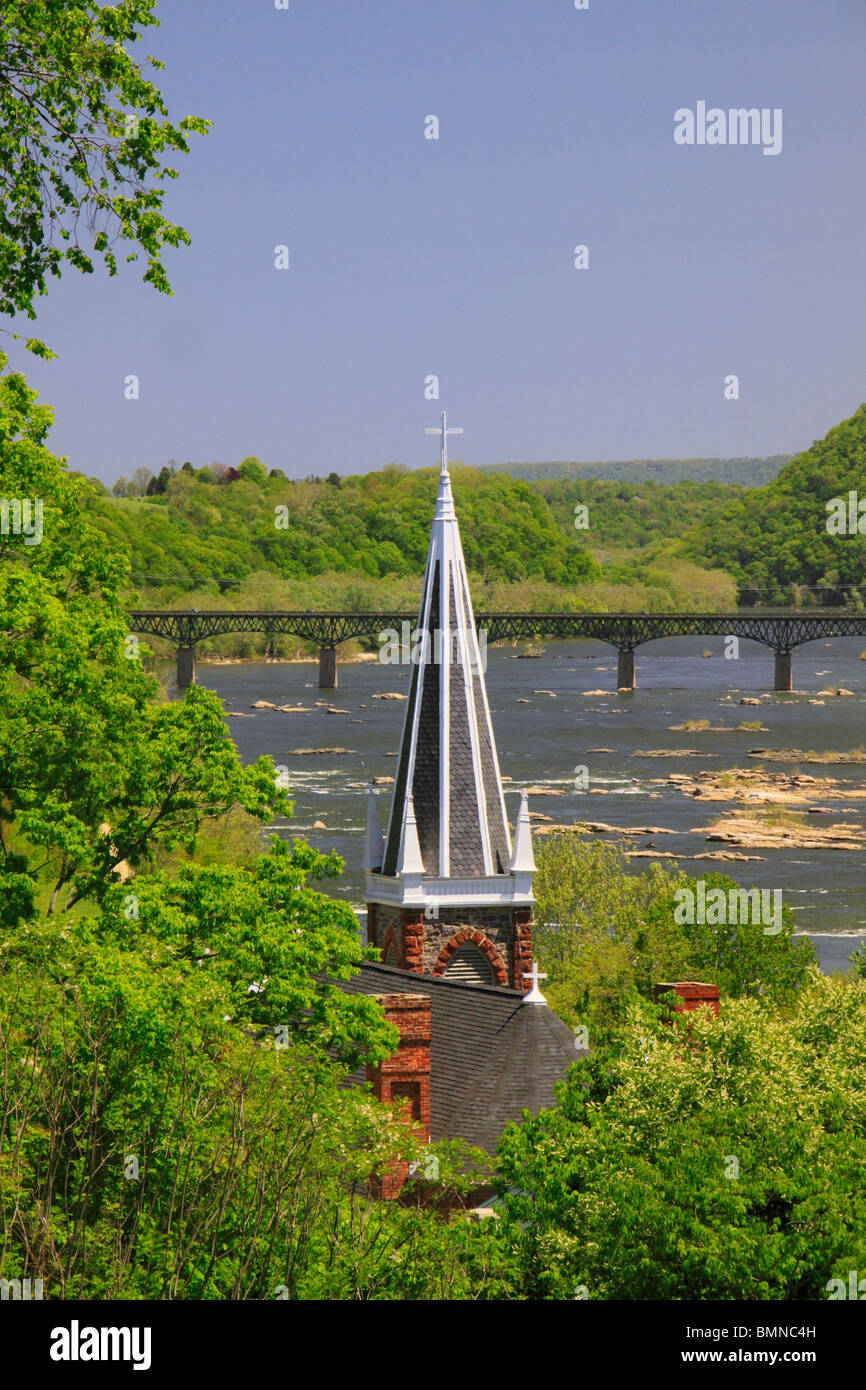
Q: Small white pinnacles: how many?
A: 3